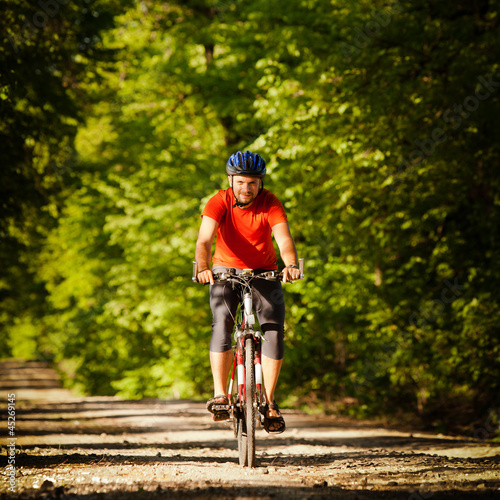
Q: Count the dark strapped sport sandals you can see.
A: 2